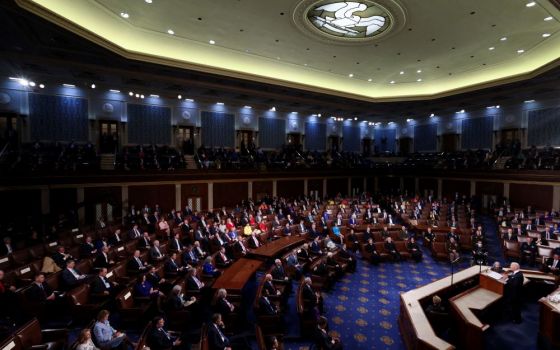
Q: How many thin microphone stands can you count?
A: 2